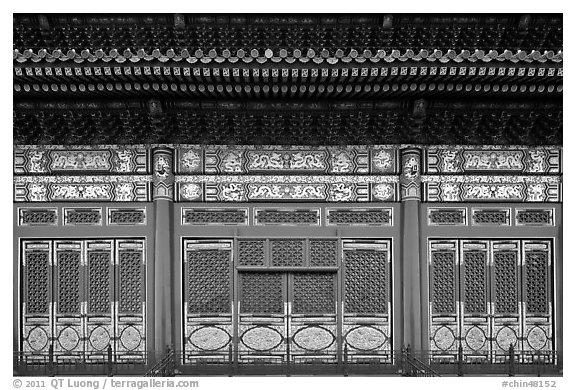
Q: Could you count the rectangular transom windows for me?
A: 9